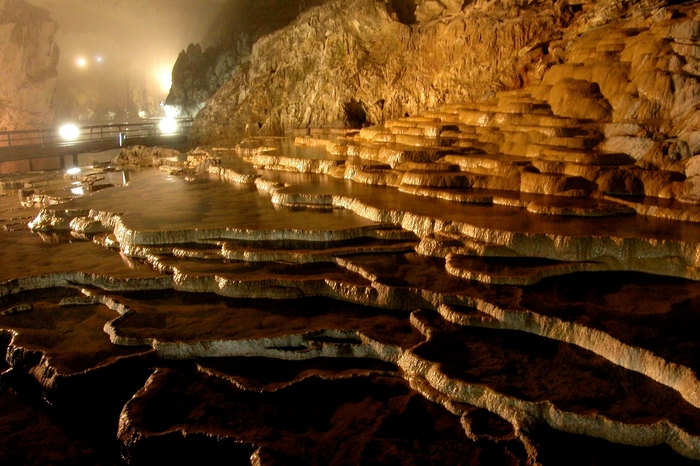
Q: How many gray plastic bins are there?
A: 0